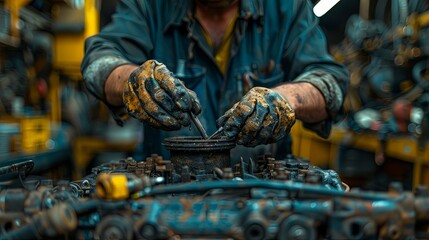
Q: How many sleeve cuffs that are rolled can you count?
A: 2